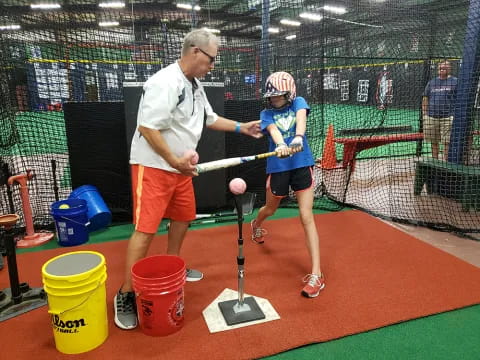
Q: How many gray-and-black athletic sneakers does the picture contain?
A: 2